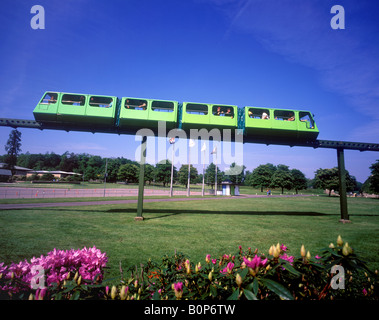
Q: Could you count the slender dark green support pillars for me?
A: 2